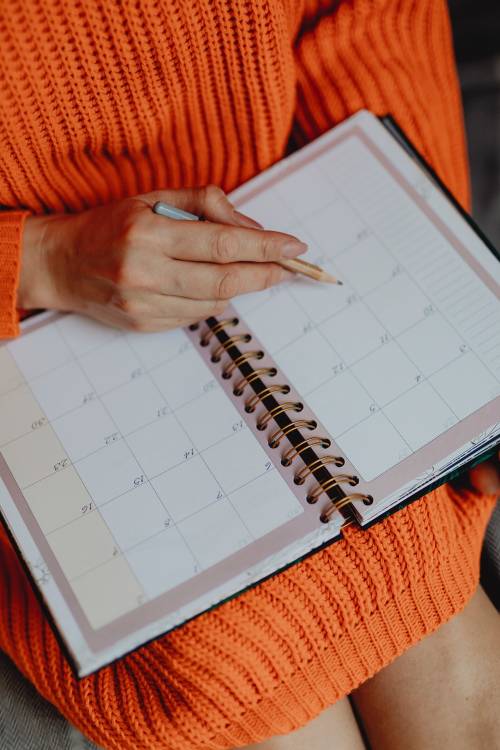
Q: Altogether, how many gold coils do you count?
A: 11